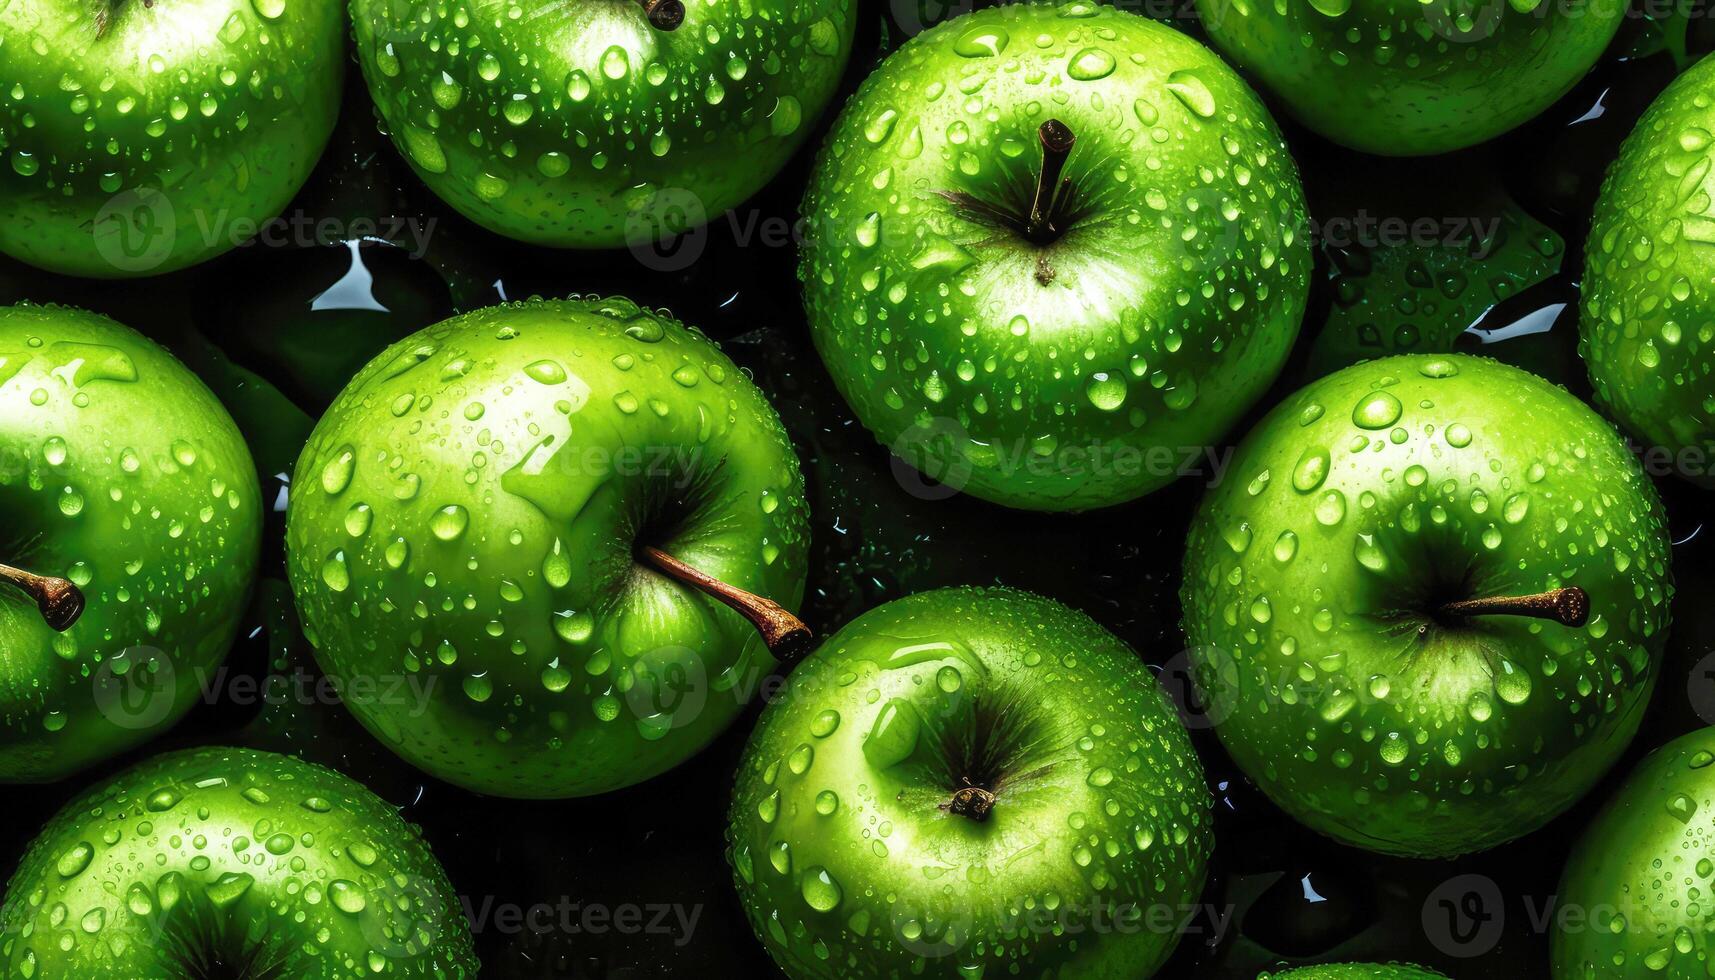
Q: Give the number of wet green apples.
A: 12